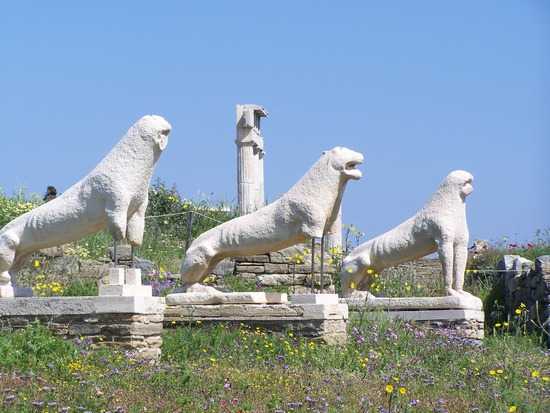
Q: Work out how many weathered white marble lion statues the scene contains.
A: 3